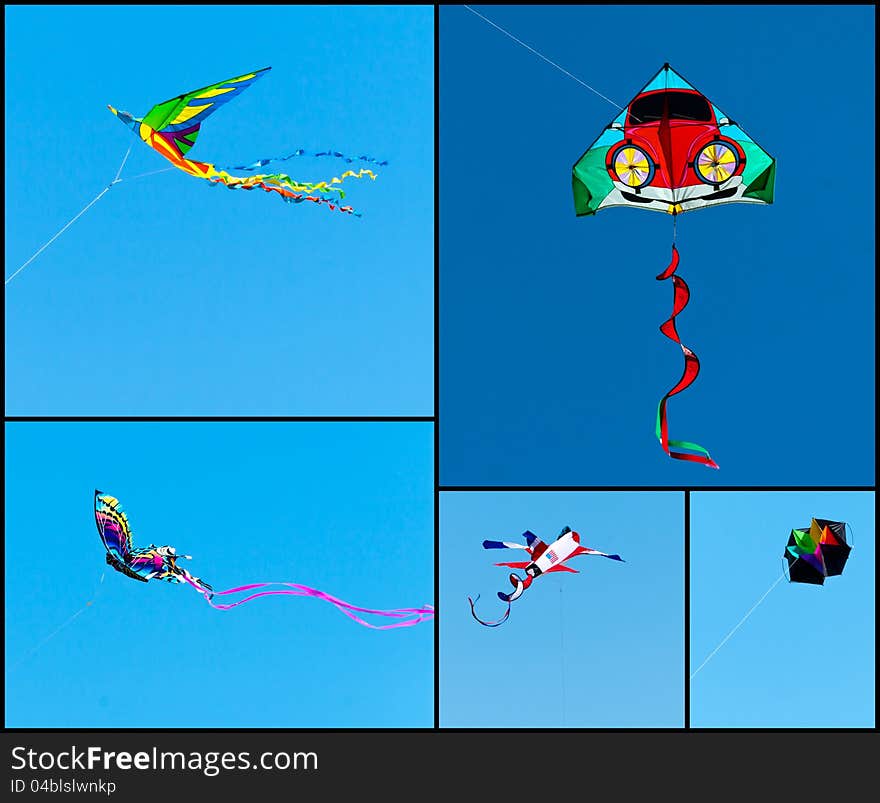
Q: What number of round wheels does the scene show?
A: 2